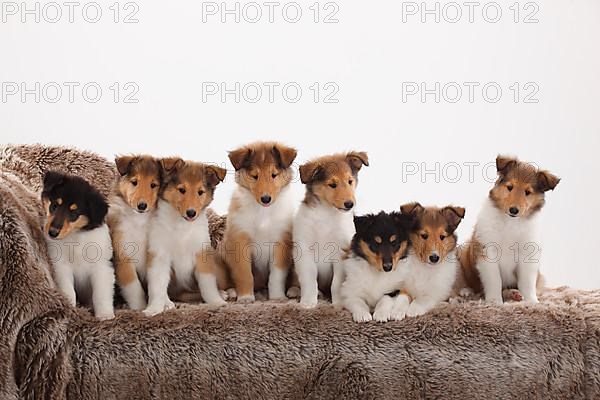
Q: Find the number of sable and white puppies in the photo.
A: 6